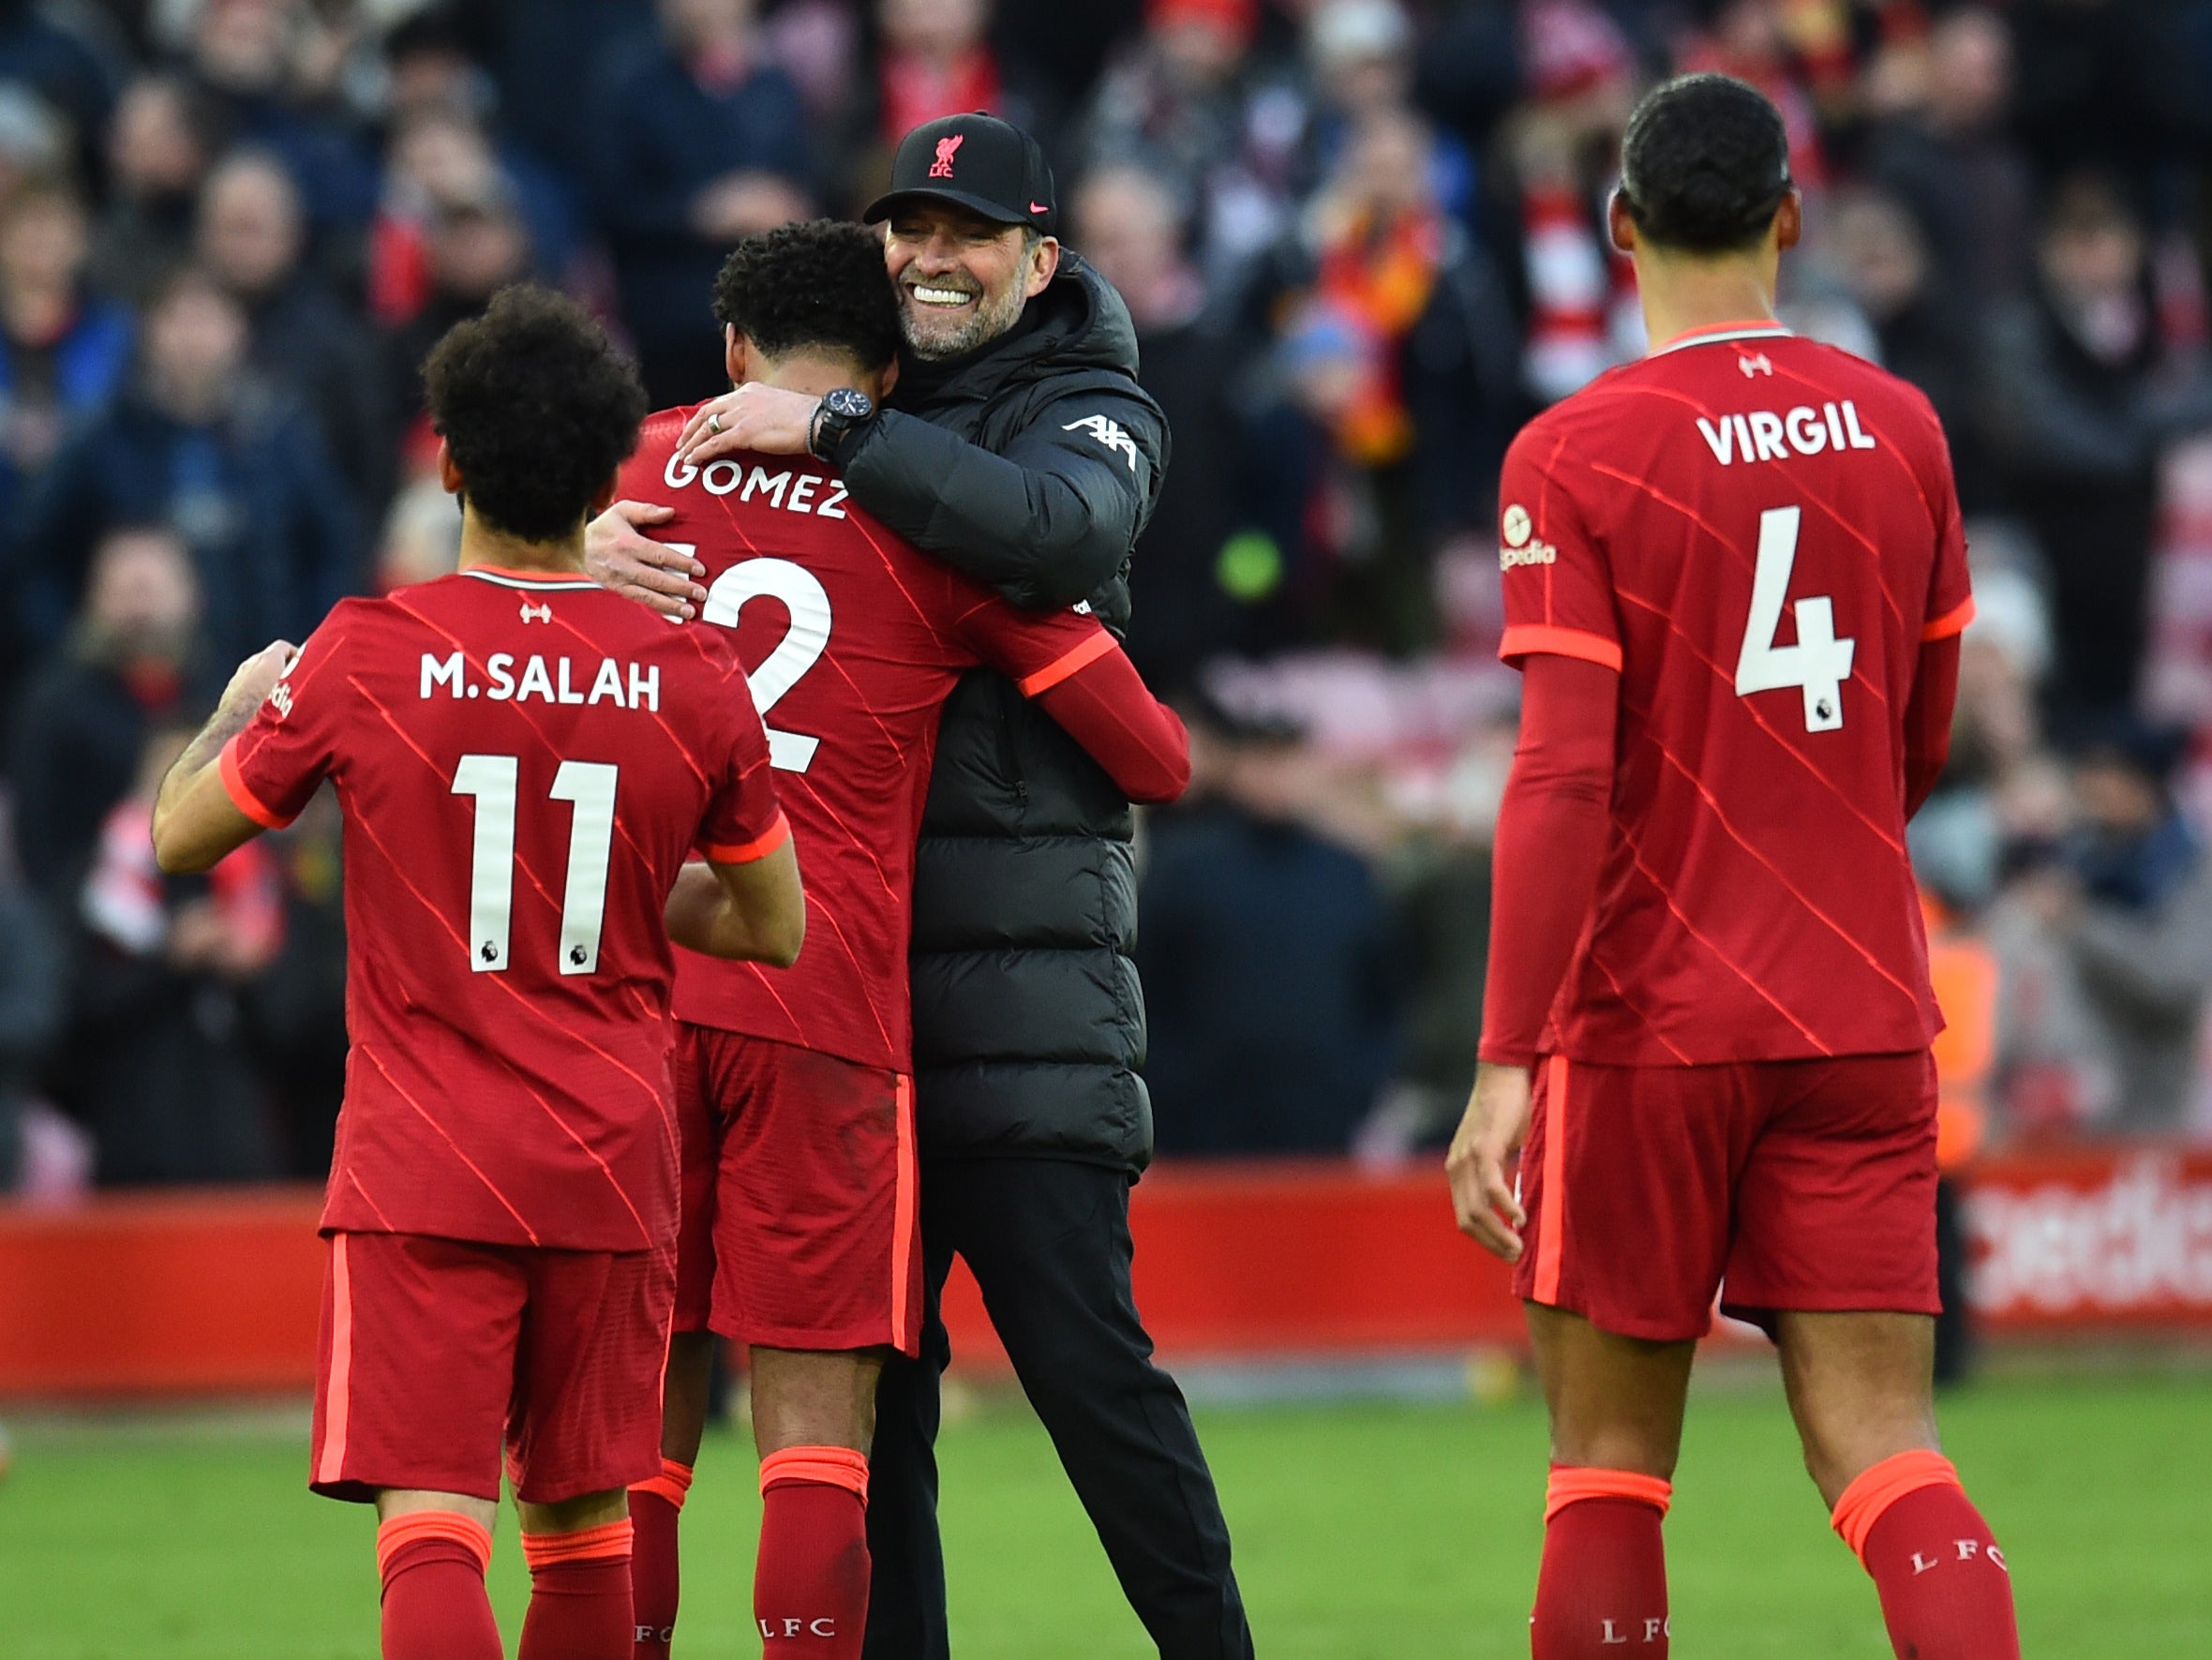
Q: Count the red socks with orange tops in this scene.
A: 6